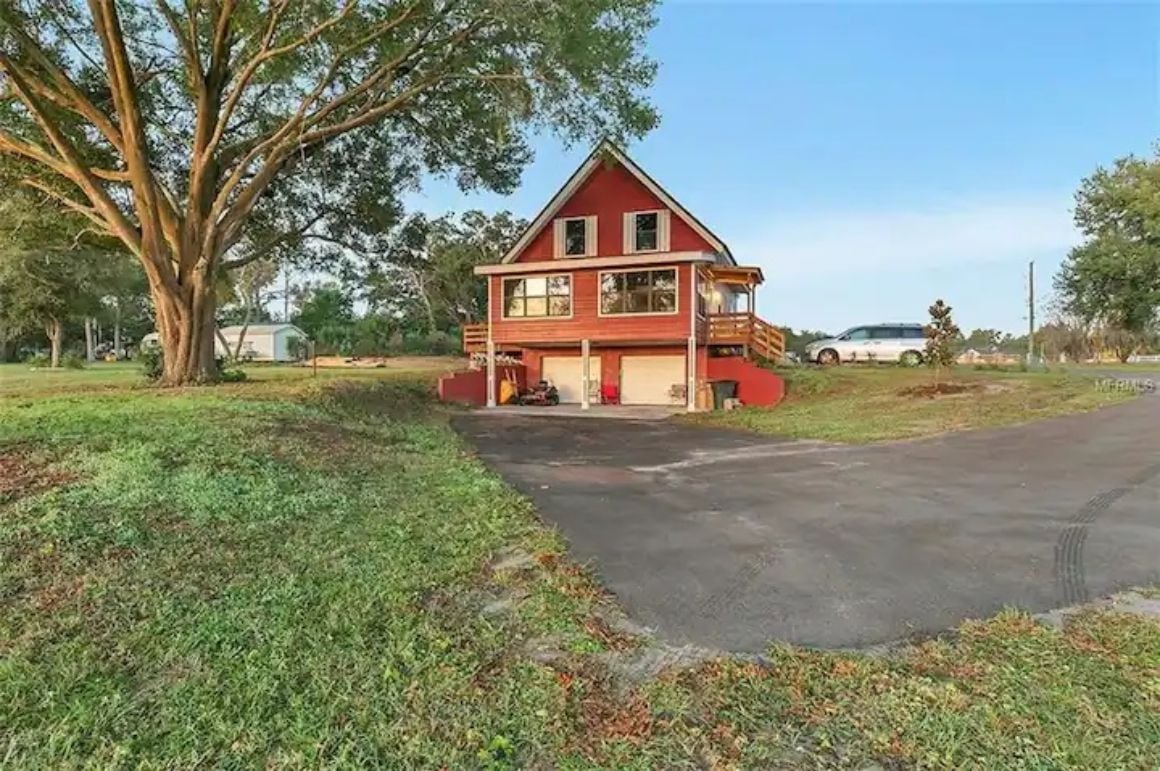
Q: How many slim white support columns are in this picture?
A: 3